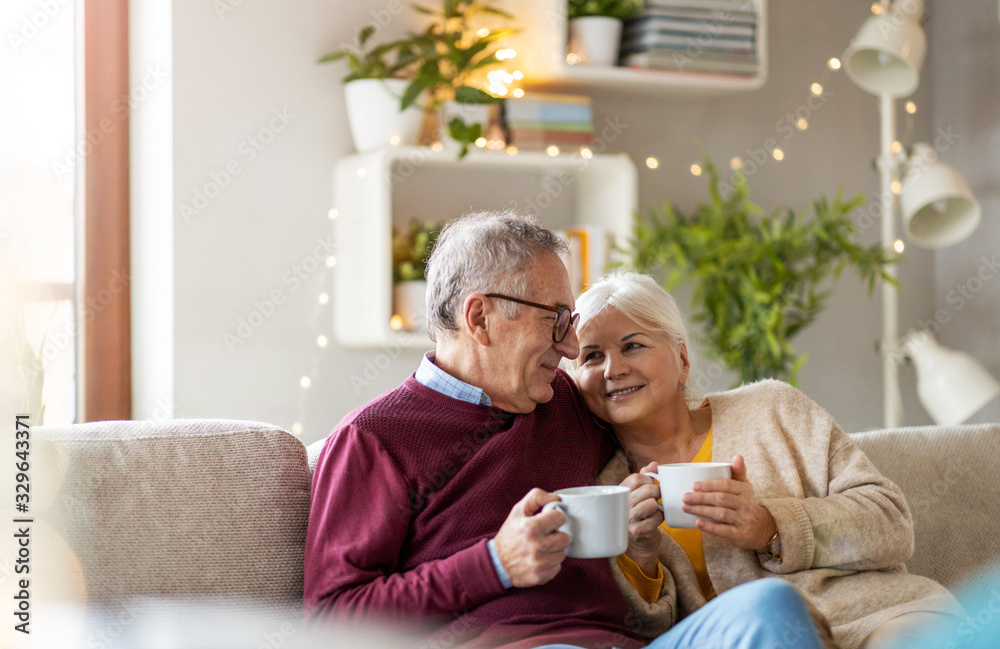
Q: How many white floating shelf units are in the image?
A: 2